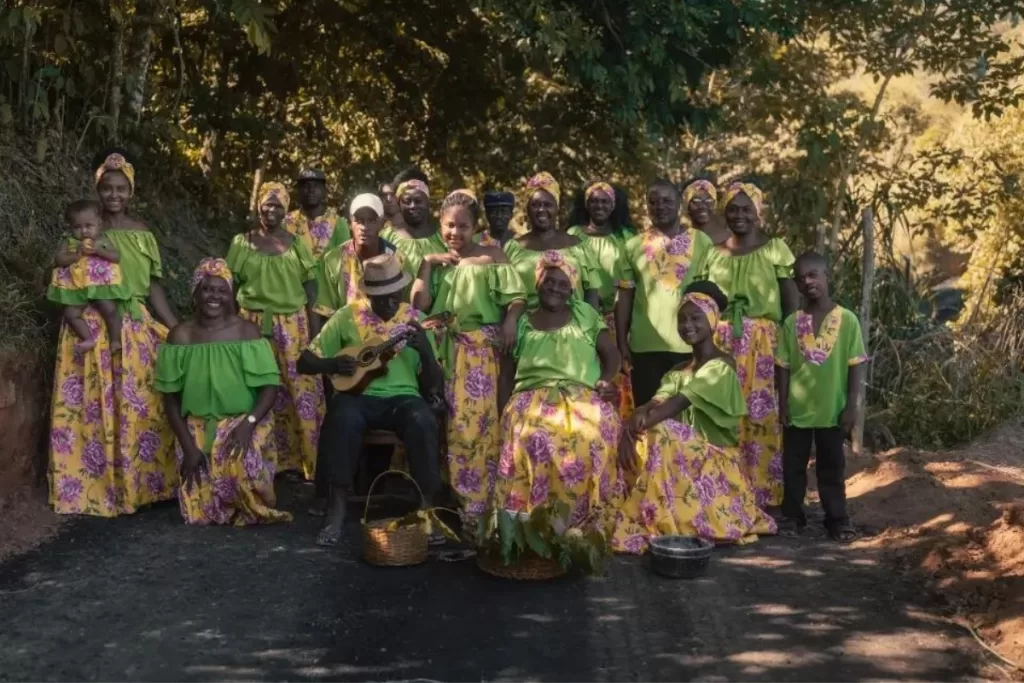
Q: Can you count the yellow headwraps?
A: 11